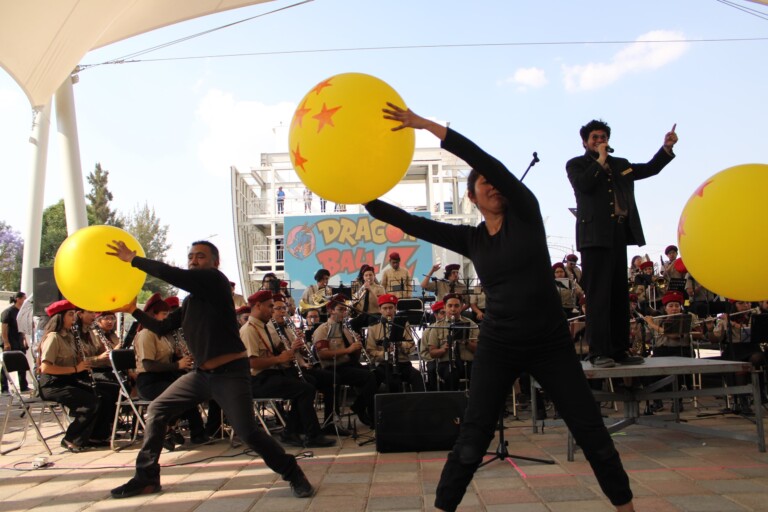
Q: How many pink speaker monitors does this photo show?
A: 0